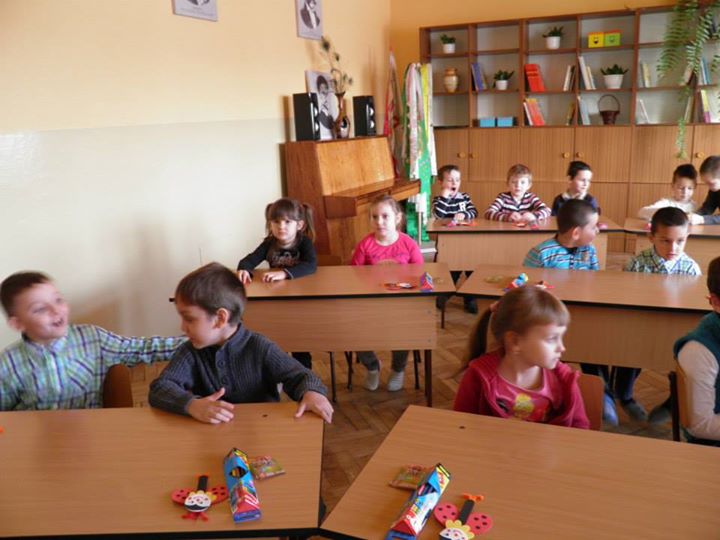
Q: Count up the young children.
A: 13